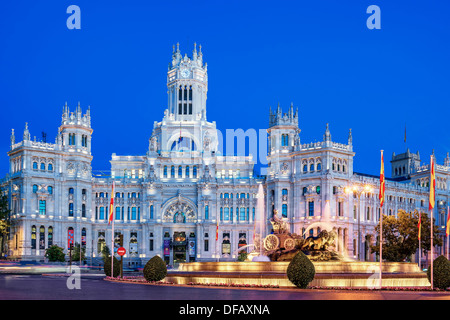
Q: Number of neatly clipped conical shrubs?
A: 4